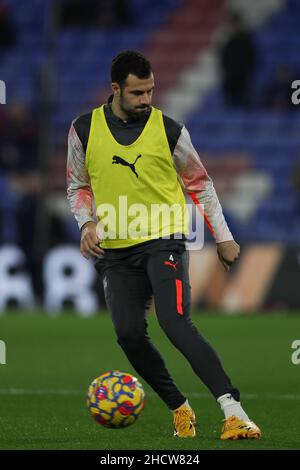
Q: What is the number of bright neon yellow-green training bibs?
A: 1